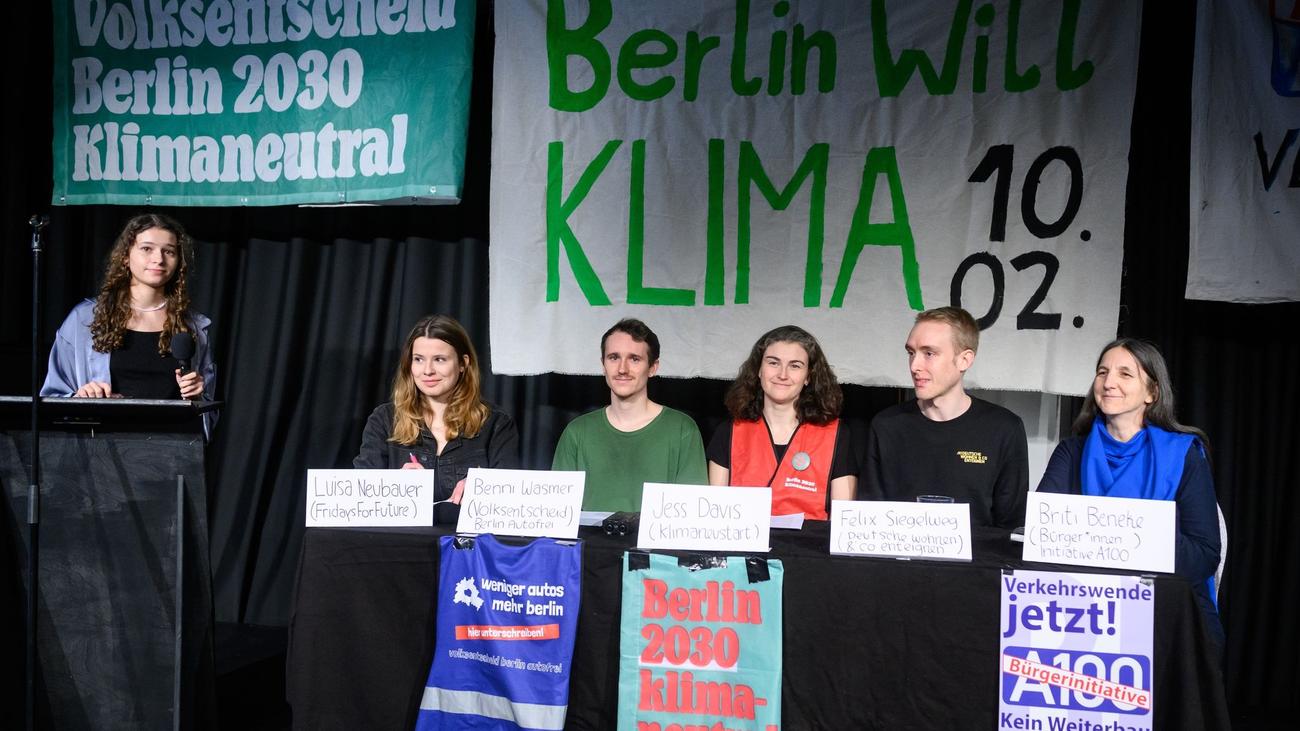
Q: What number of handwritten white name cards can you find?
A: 5